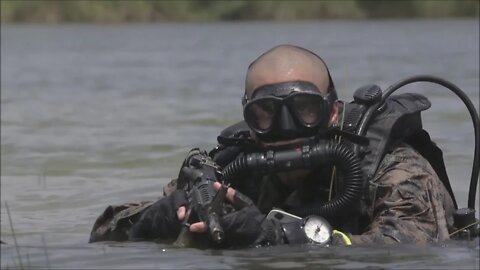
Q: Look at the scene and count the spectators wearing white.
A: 0